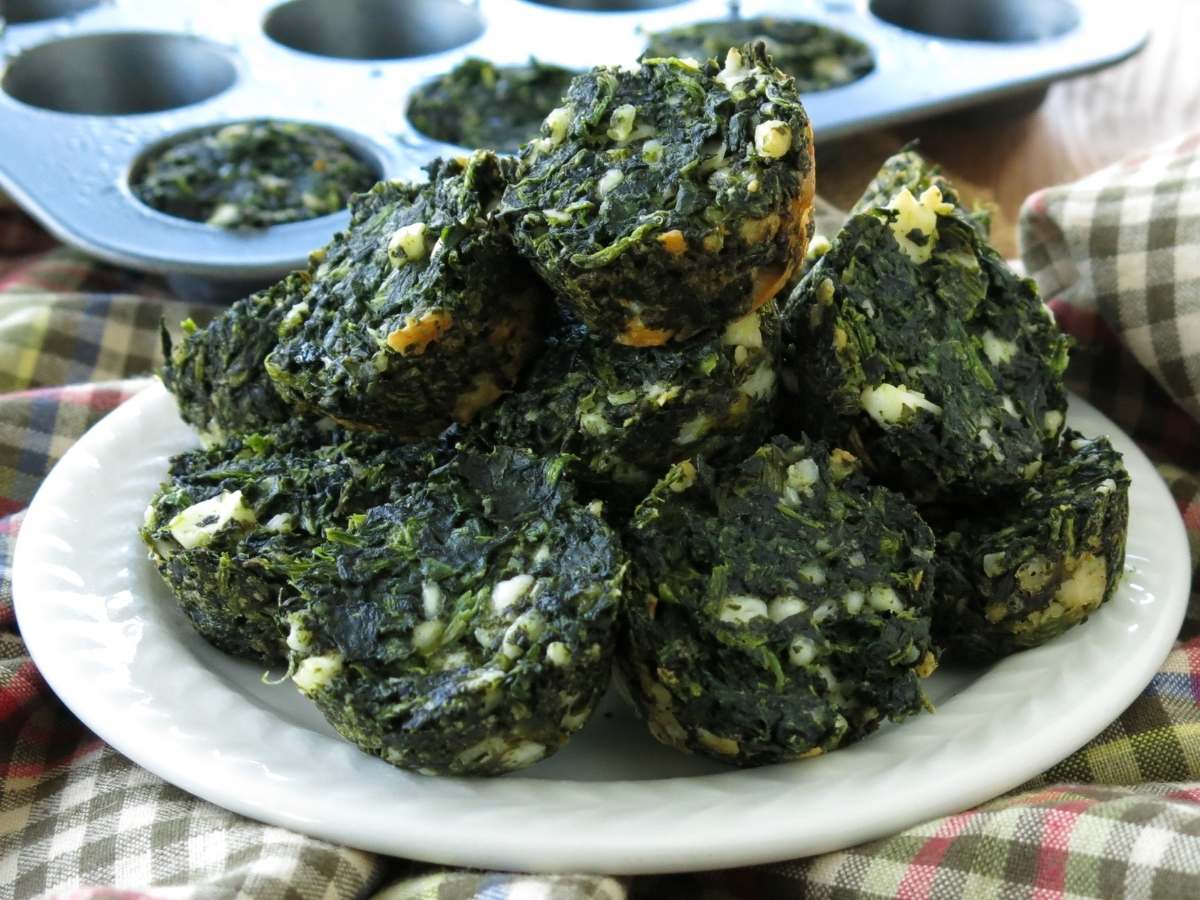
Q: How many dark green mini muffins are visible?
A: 13